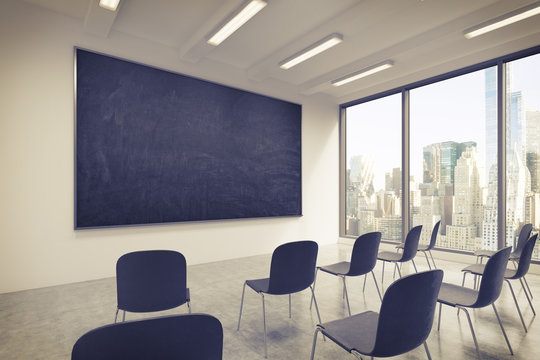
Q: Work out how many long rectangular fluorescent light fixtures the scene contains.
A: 5